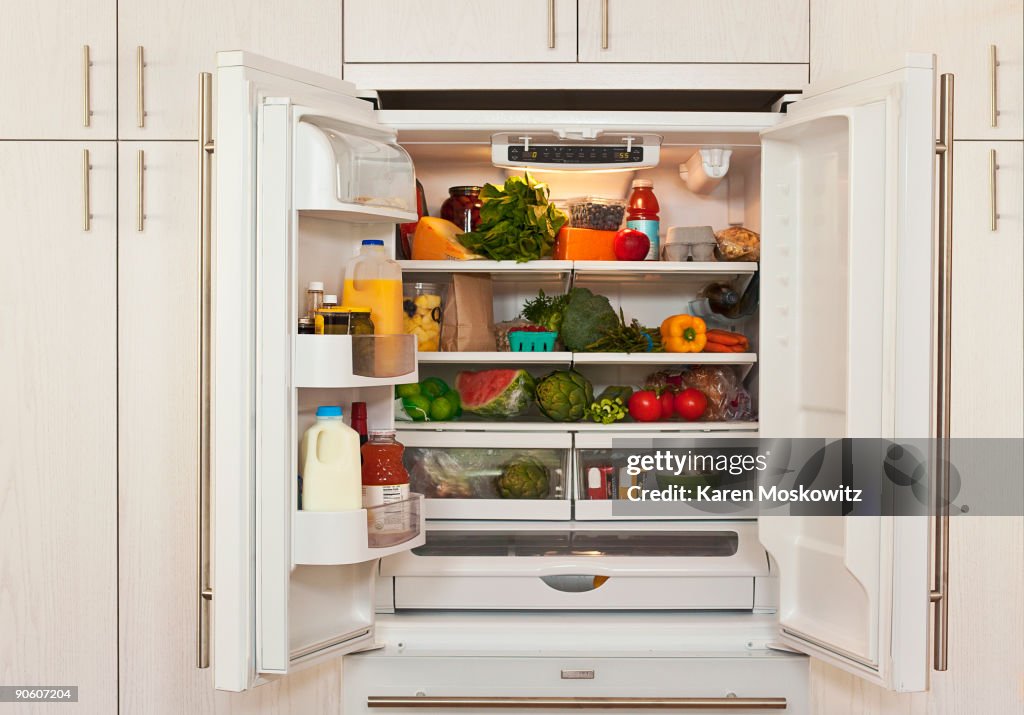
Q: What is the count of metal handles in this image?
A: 11